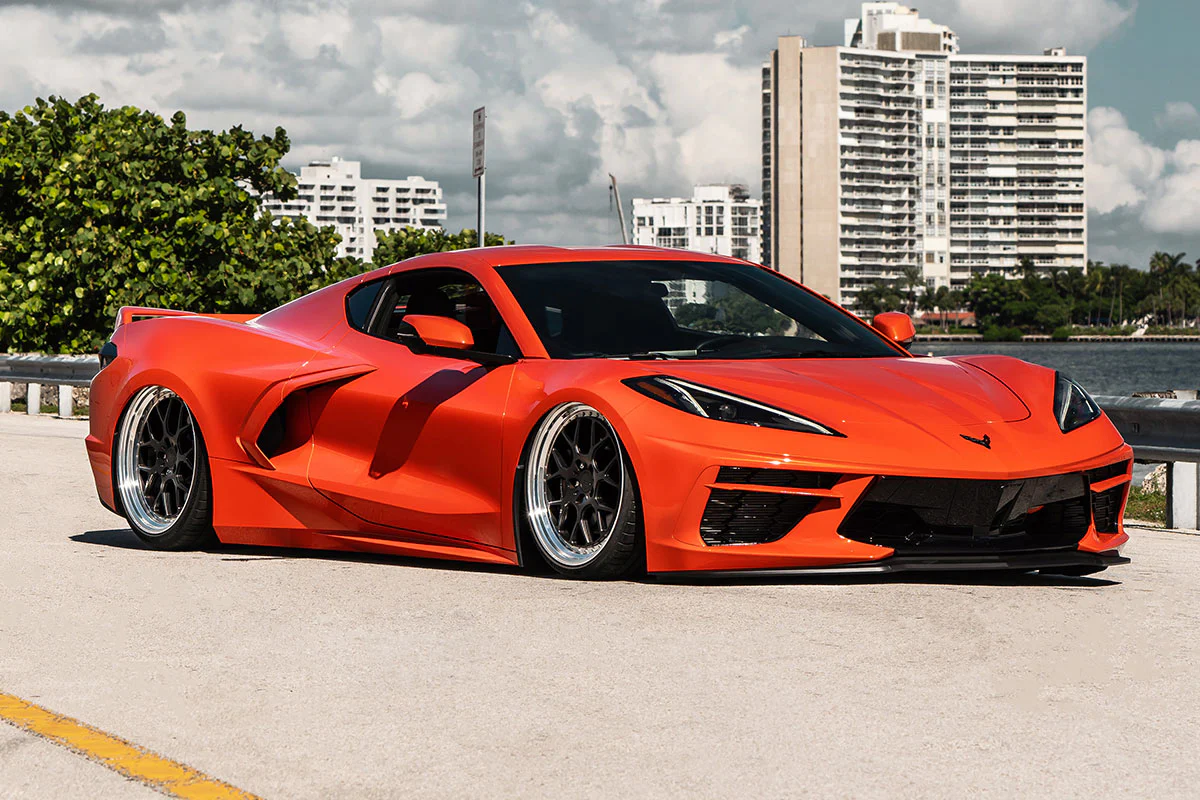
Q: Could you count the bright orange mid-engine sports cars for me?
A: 1